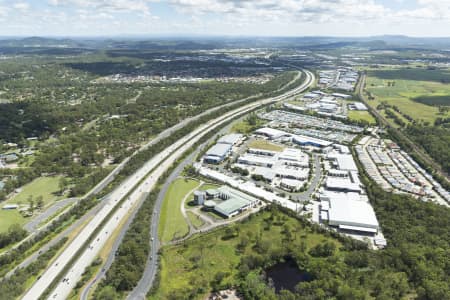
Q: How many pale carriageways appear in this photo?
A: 2